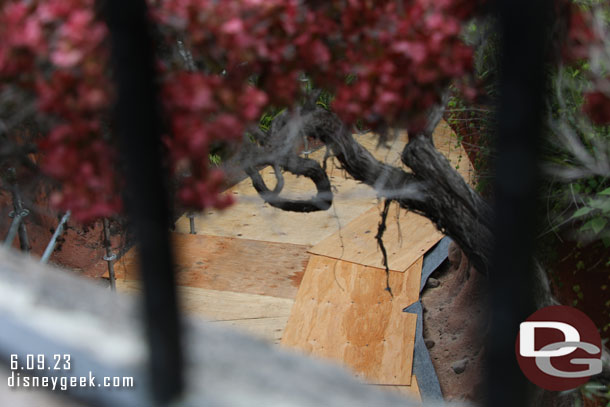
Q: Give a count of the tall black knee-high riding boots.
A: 0